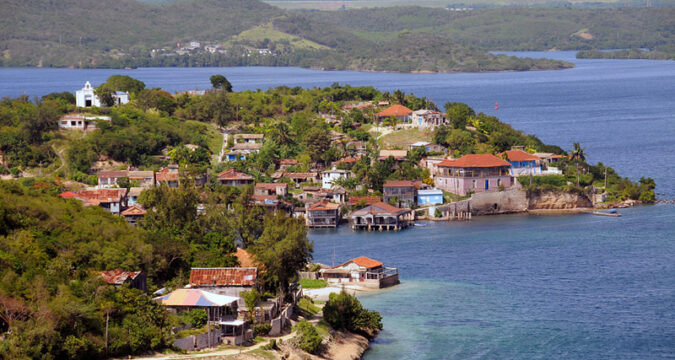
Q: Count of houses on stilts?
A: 2